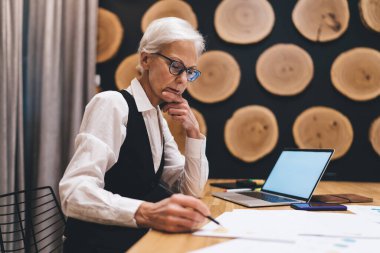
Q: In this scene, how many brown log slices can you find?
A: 13